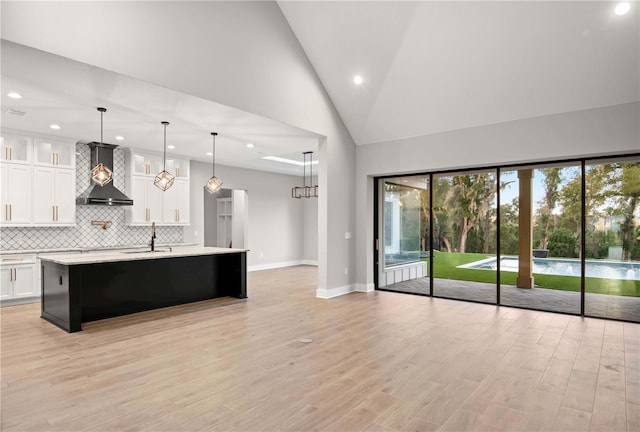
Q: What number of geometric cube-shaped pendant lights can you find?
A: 3